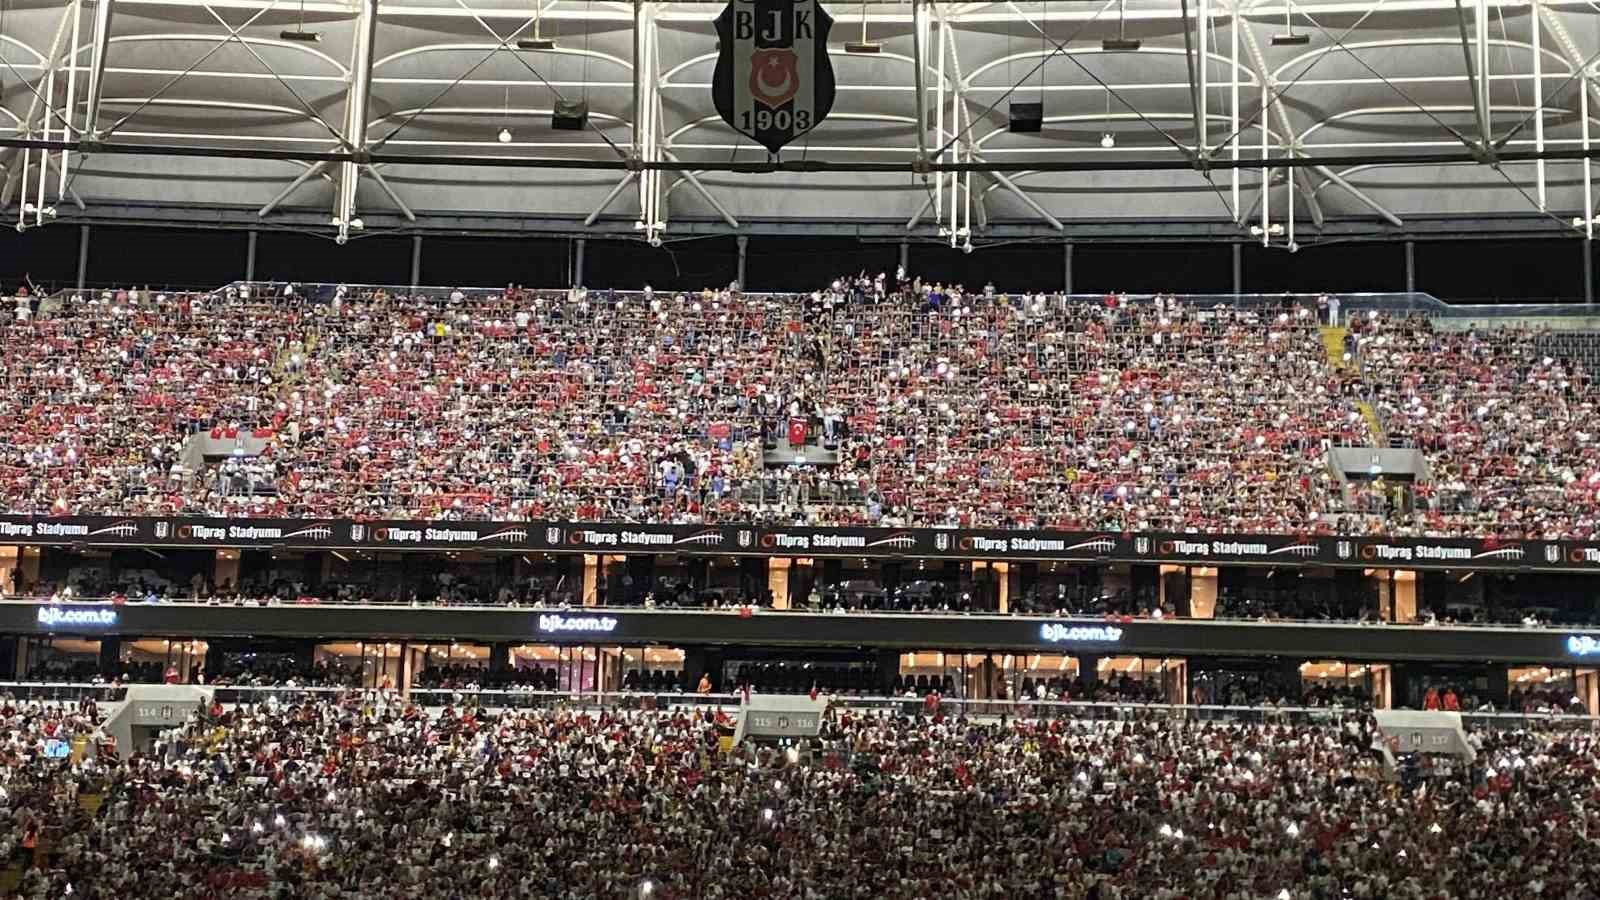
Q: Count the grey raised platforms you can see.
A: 6